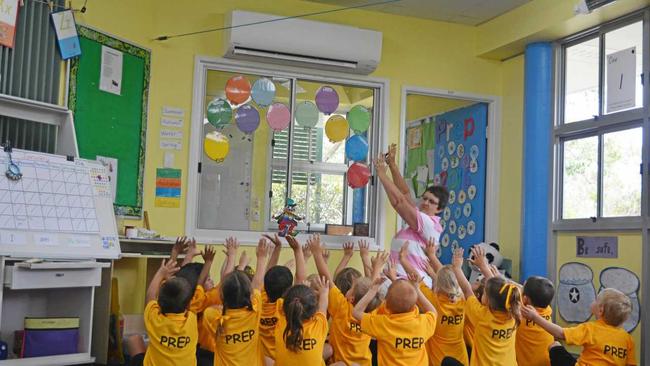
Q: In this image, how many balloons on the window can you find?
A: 12